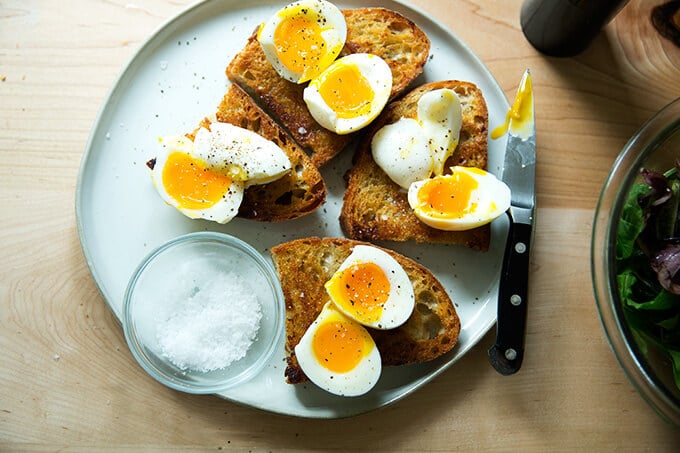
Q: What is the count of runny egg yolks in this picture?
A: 6